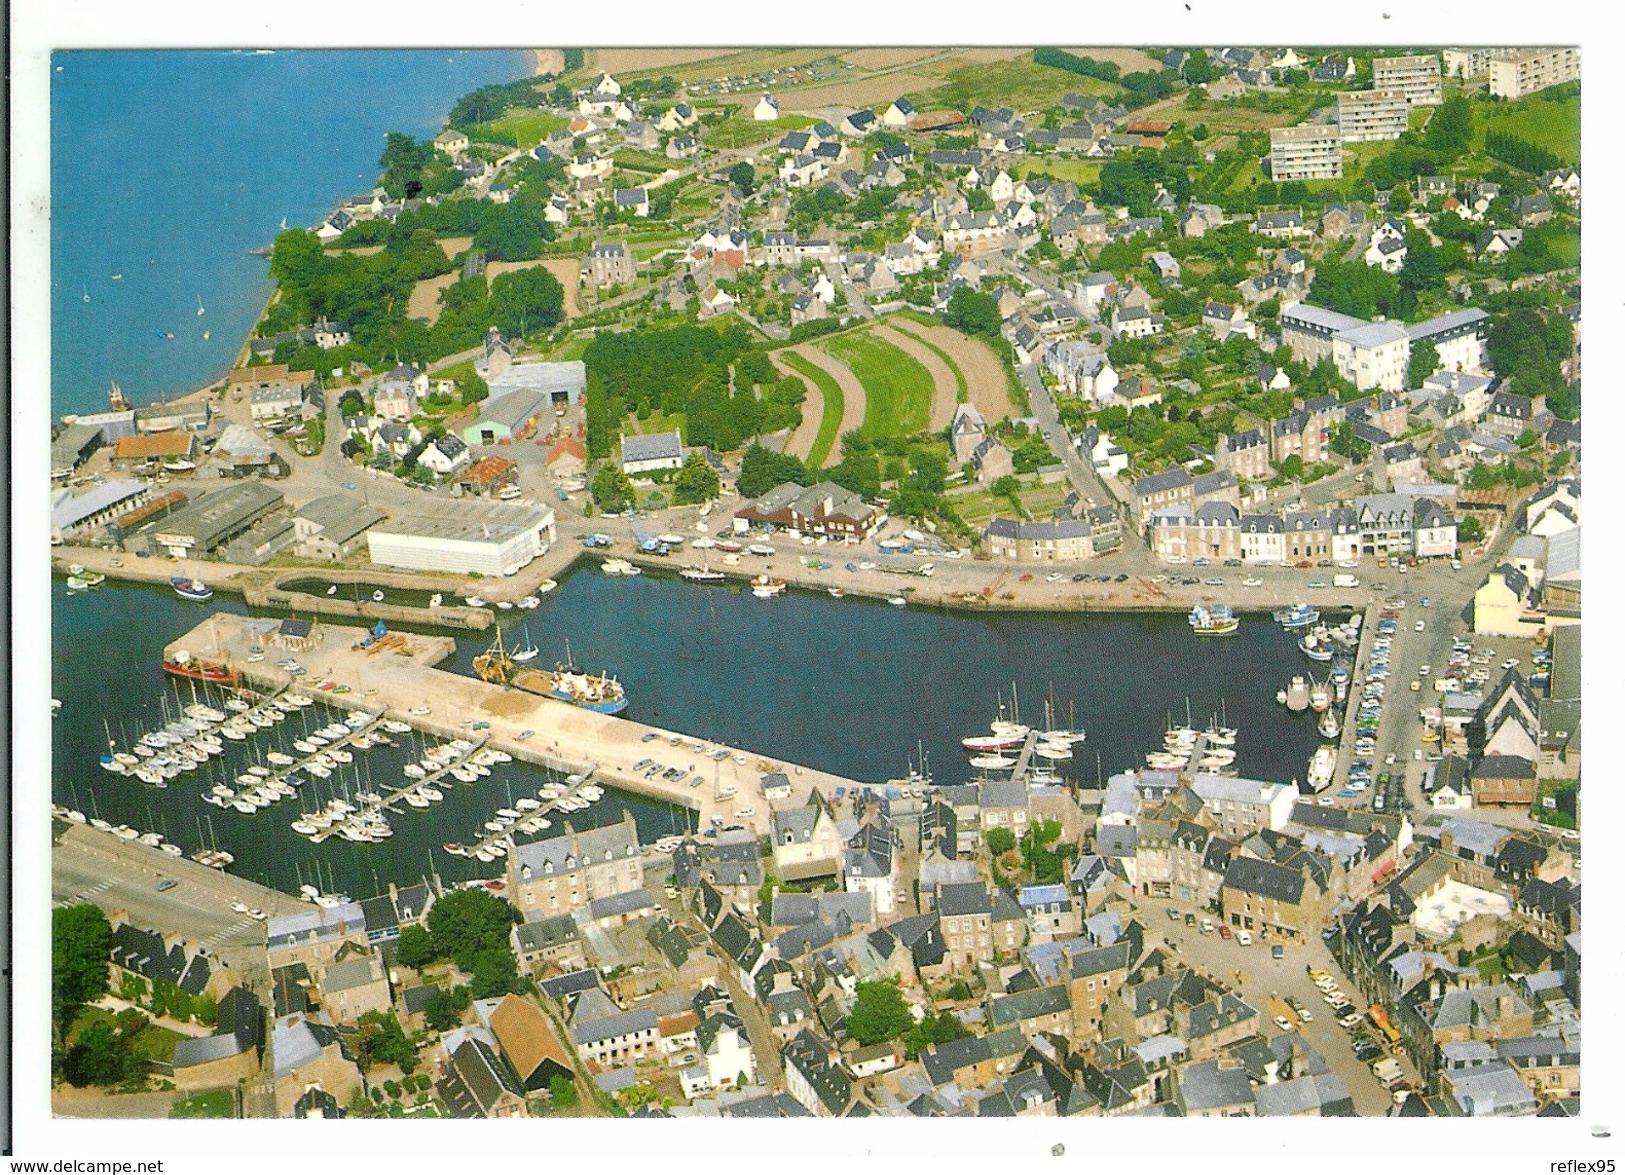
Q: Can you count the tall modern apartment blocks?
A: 5